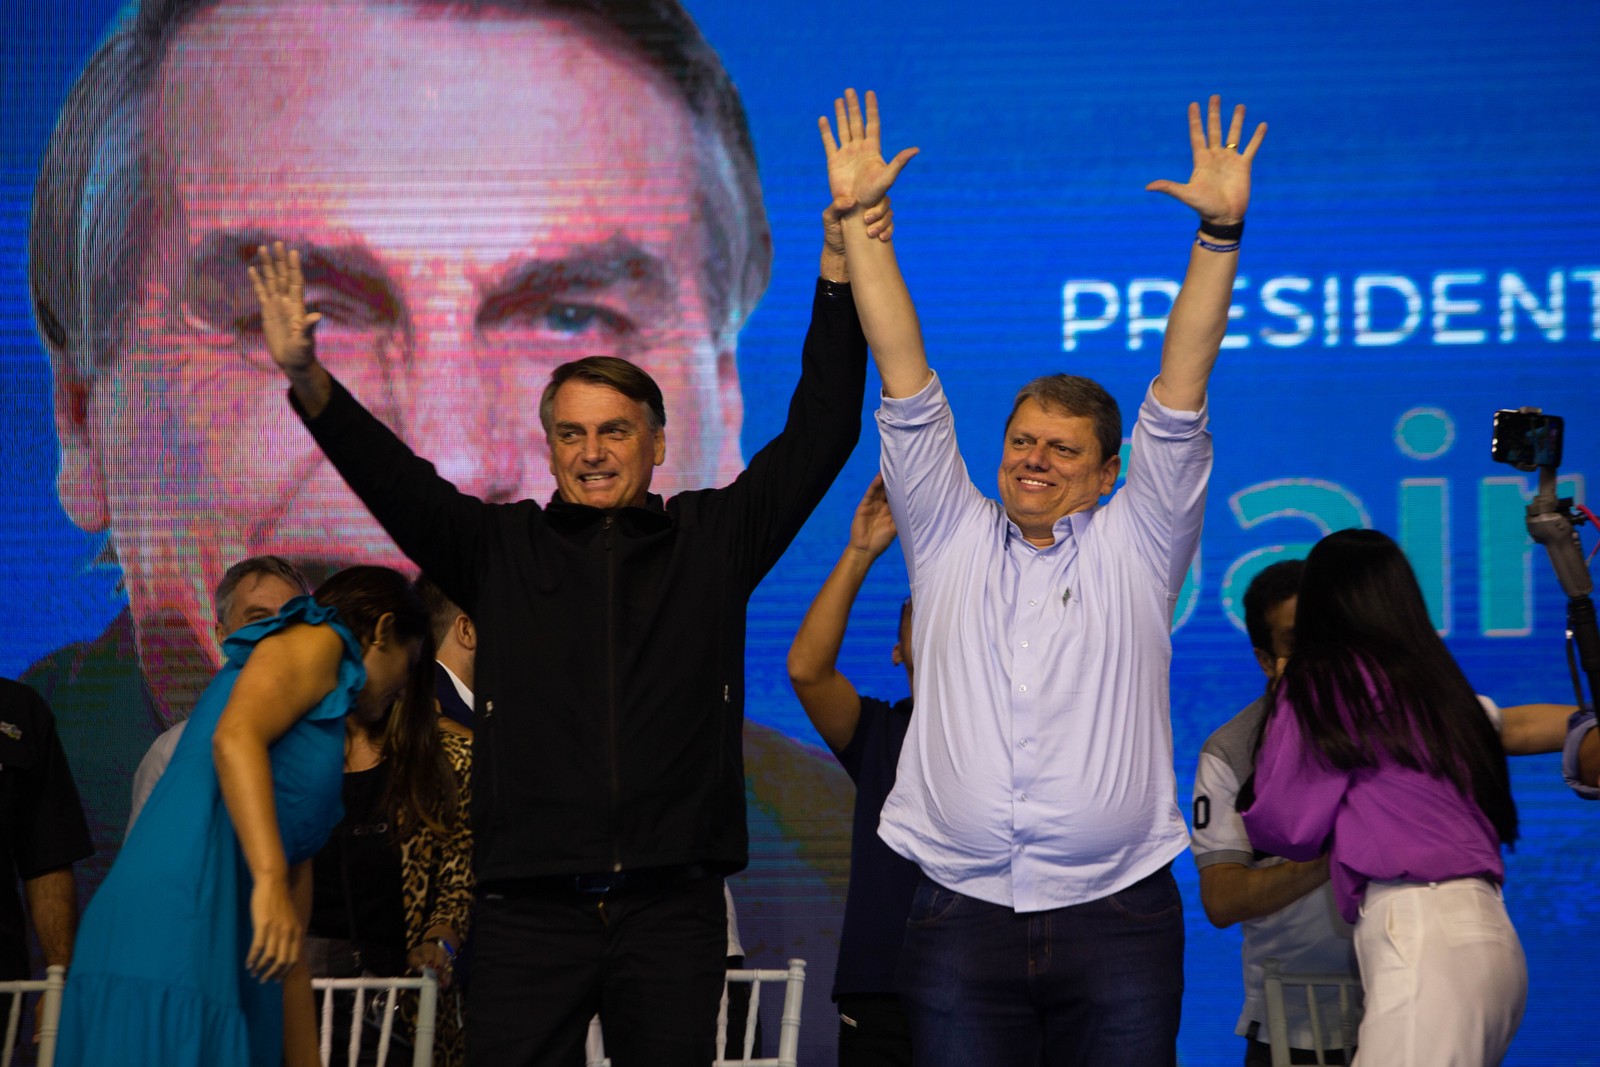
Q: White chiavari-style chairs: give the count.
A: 4